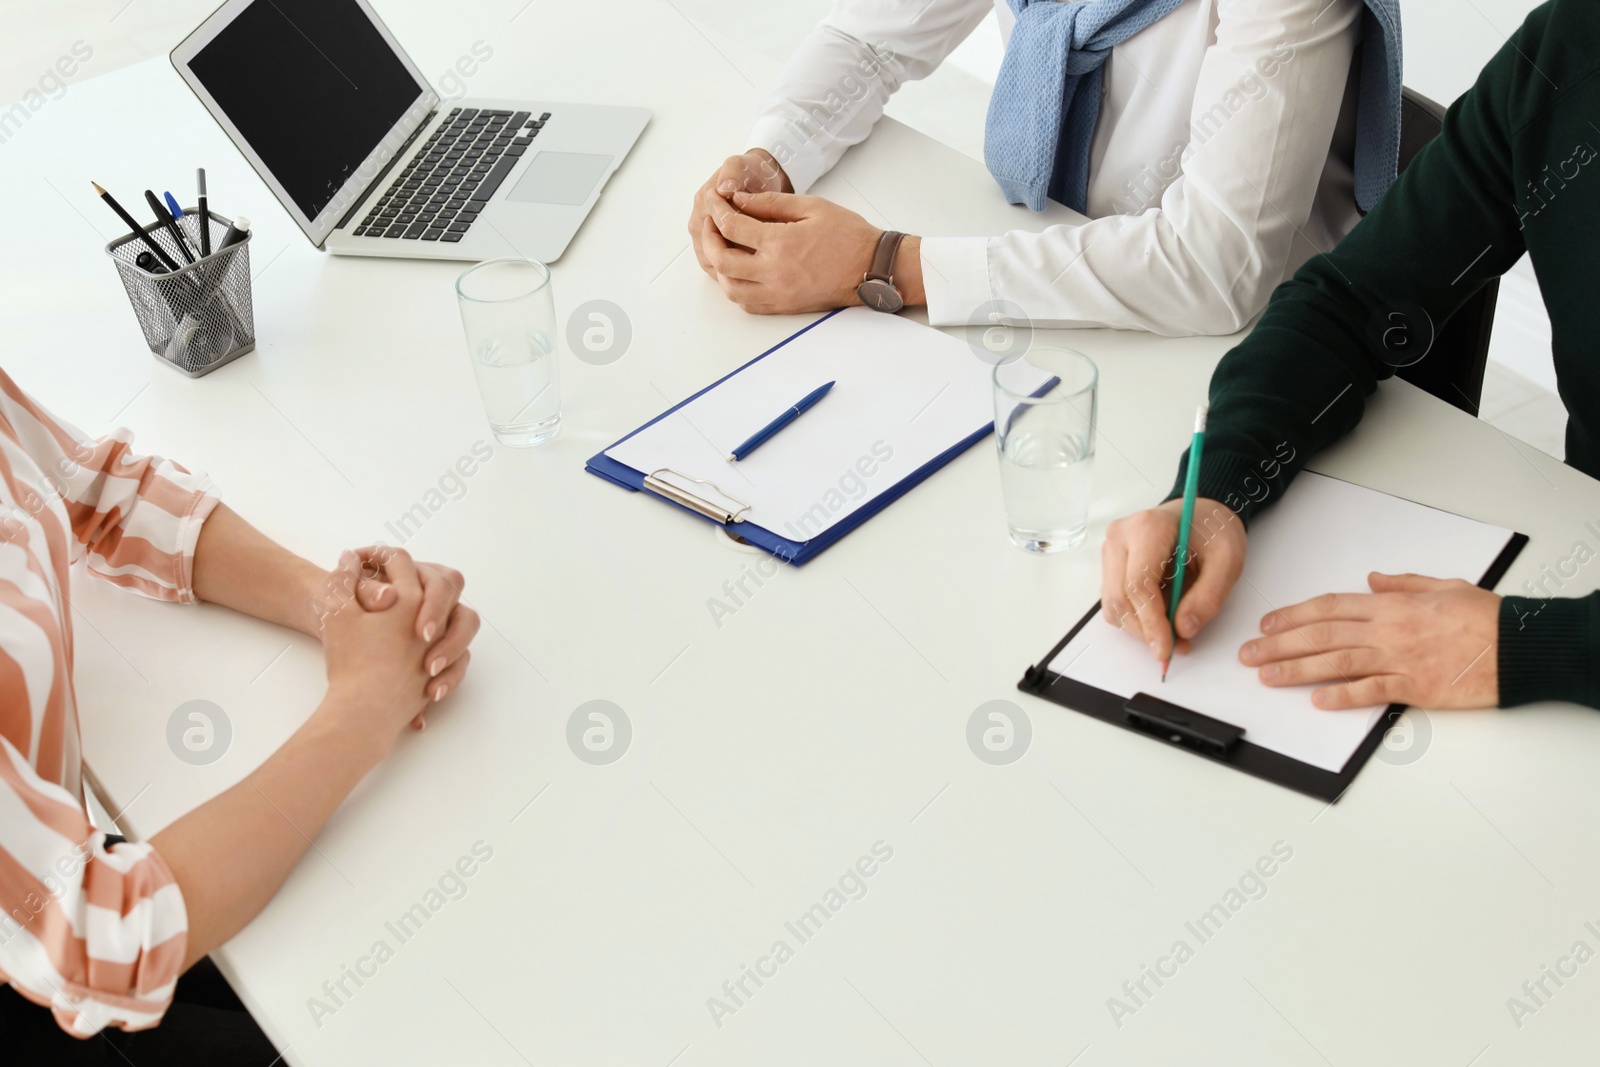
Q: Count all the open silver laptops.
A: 1